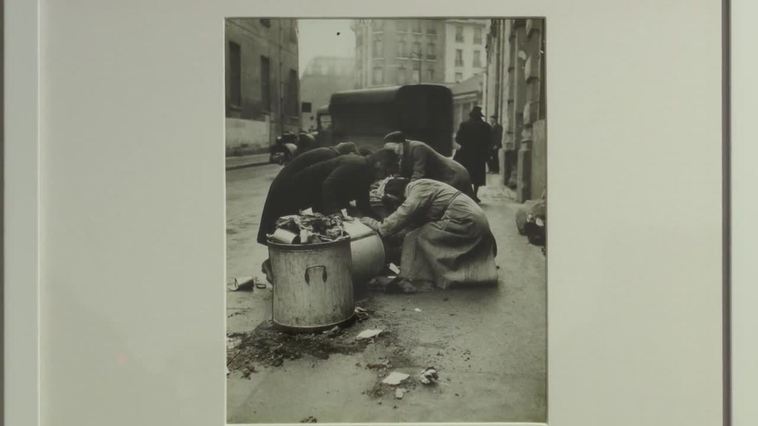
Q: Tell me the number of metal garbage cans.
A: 2